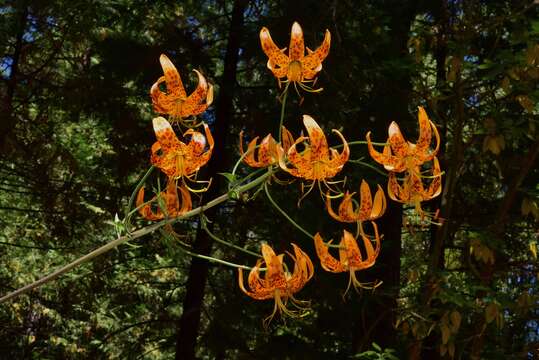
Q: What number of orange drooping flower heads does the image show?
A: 11